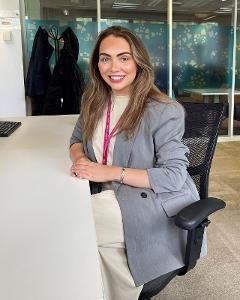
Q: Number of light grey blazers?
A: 1